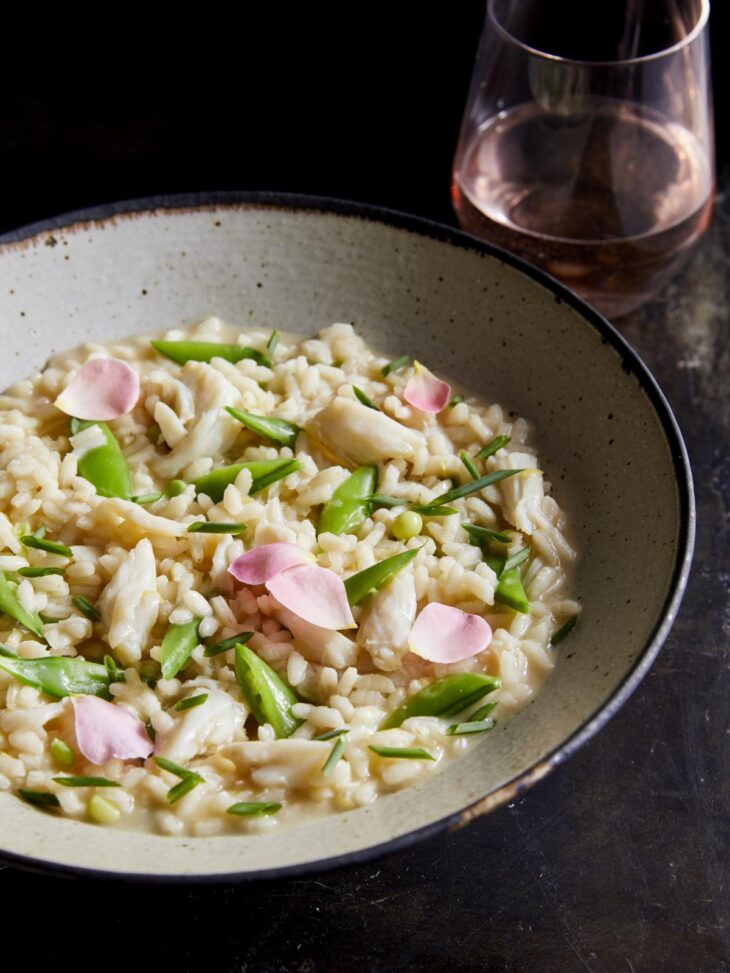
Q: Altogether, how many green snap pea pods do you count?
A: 12